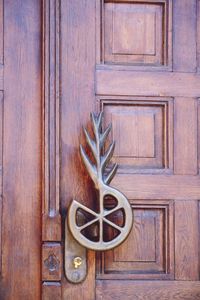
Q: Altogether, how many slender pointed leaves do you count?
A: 7